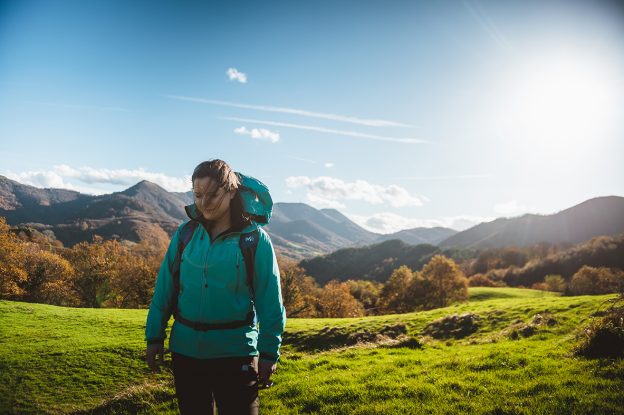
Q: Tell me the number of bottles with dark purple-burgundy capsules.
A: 0